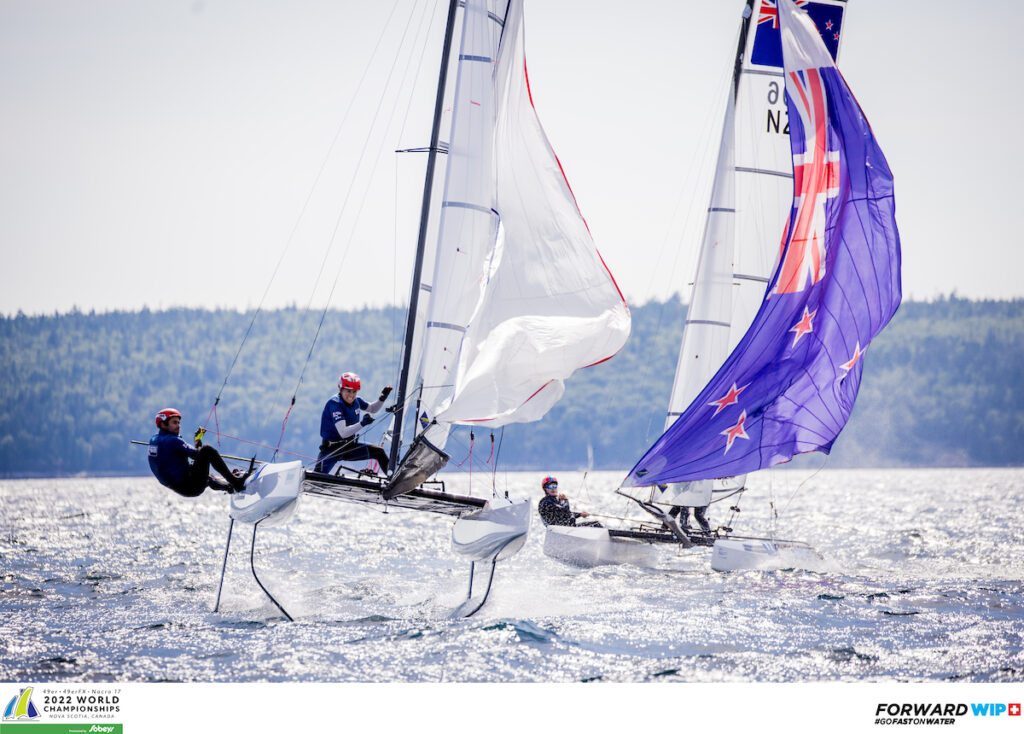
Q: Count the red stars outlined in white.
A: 6